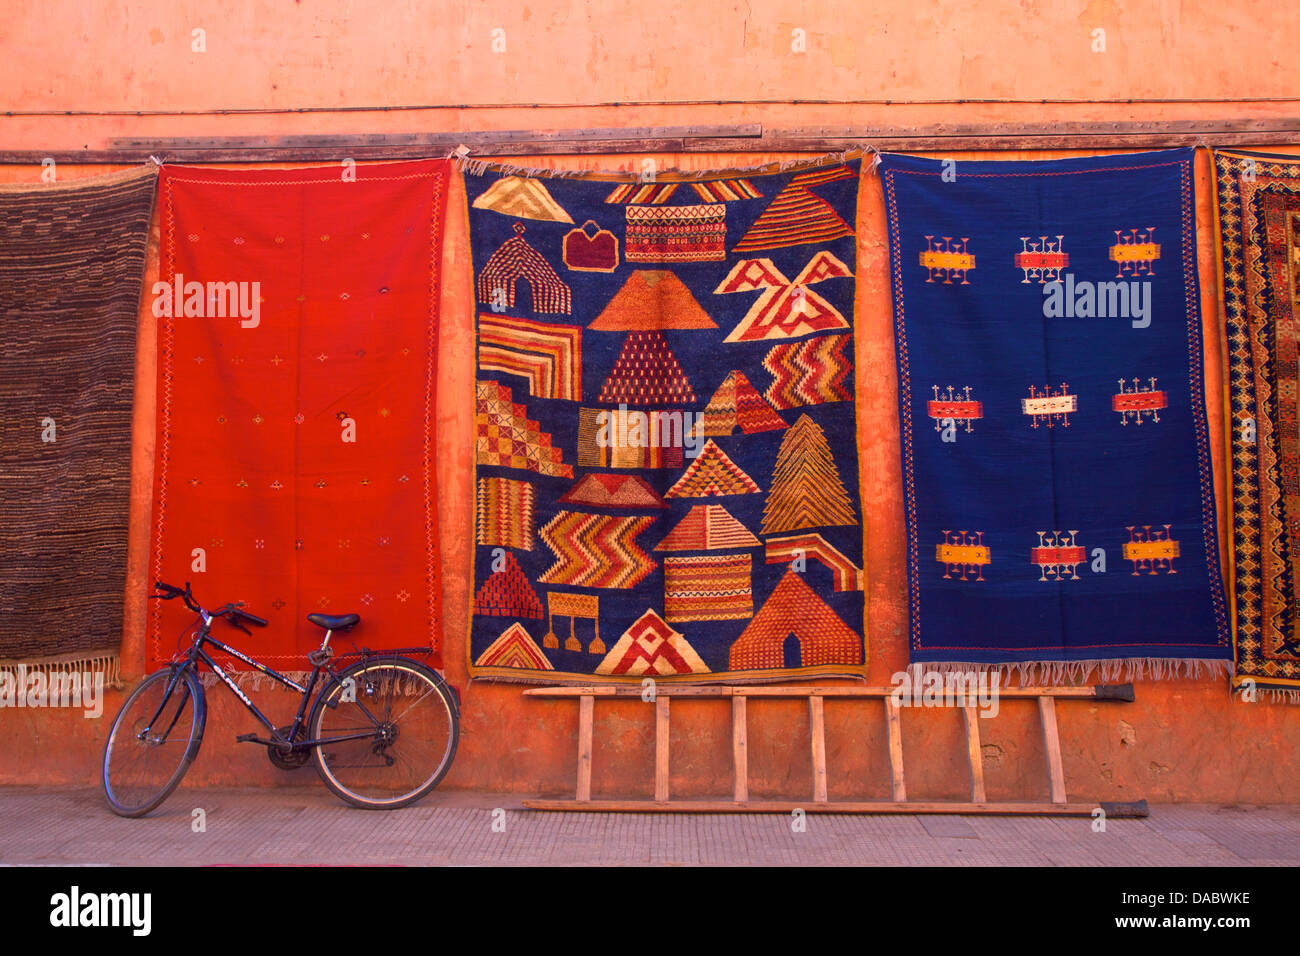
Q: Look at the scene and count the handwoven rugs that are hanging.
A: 5